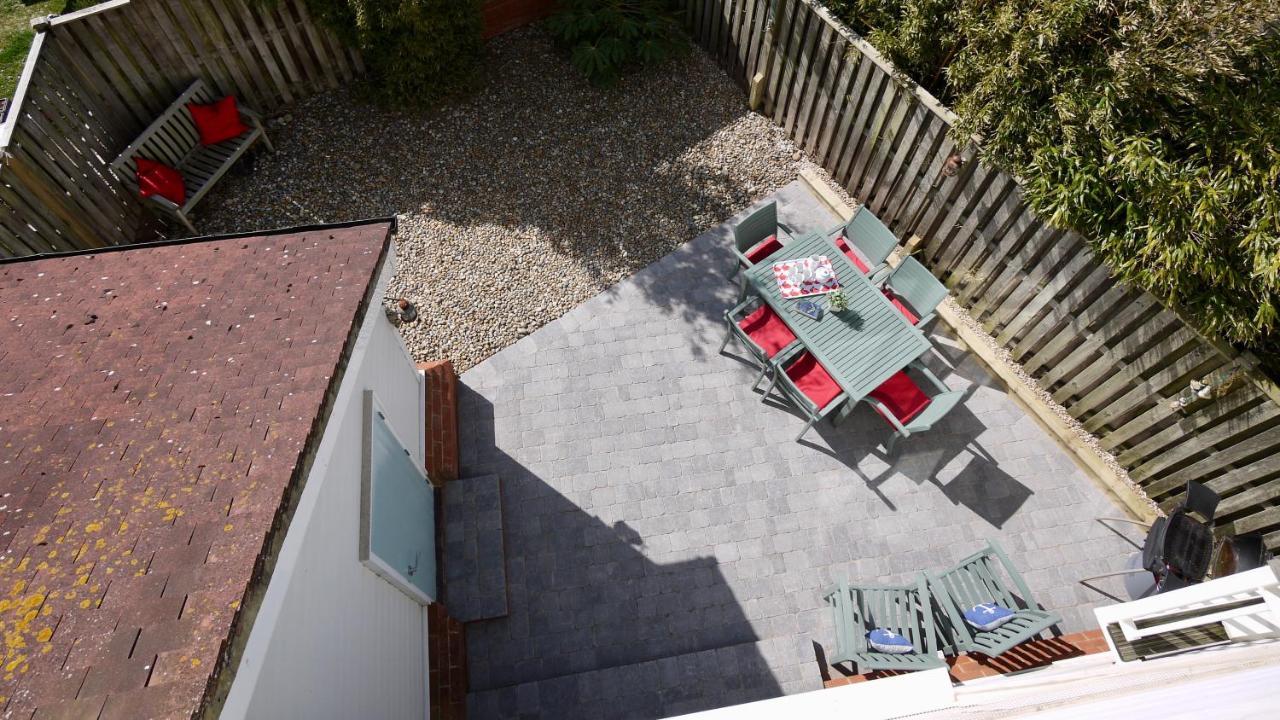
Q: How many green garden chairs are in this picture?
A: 8